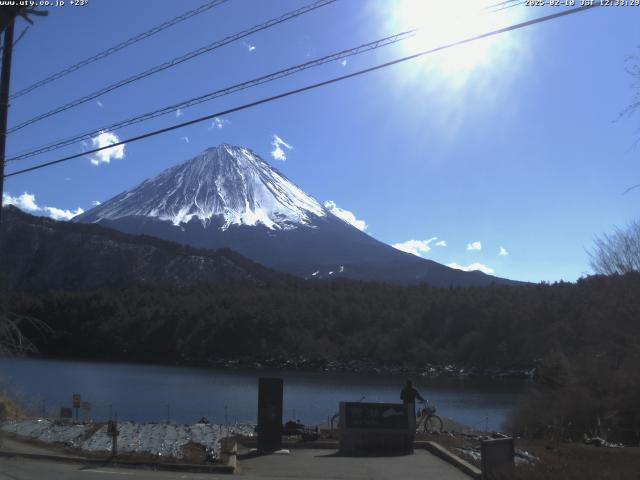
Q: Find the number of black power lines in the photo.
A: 4